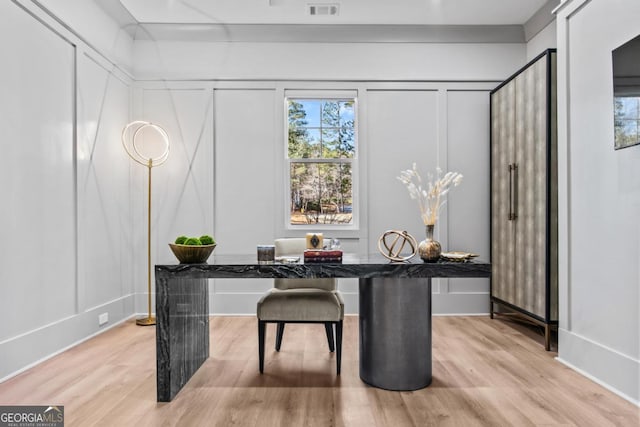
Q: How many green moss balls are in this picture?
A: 3